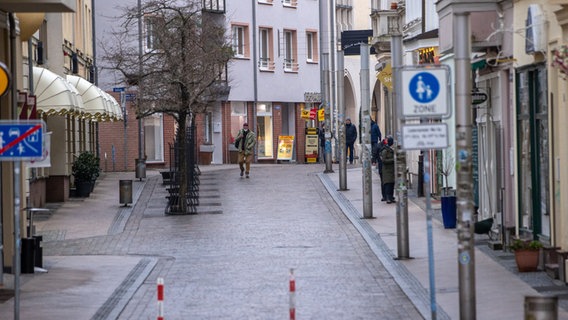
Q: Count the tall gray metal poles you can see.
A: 5